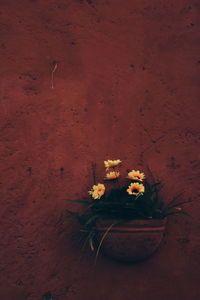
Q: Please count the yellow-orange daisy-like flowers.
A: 5